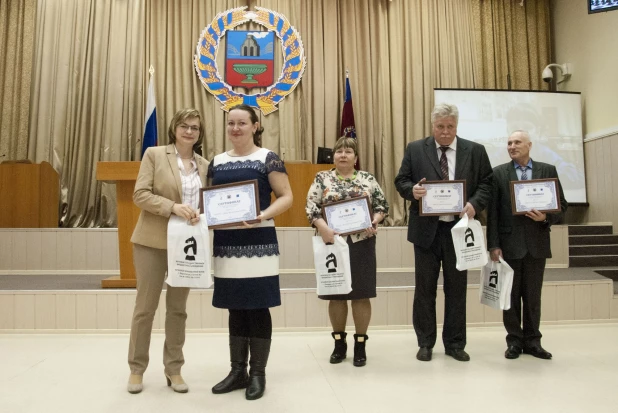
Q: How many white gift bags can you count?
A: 4